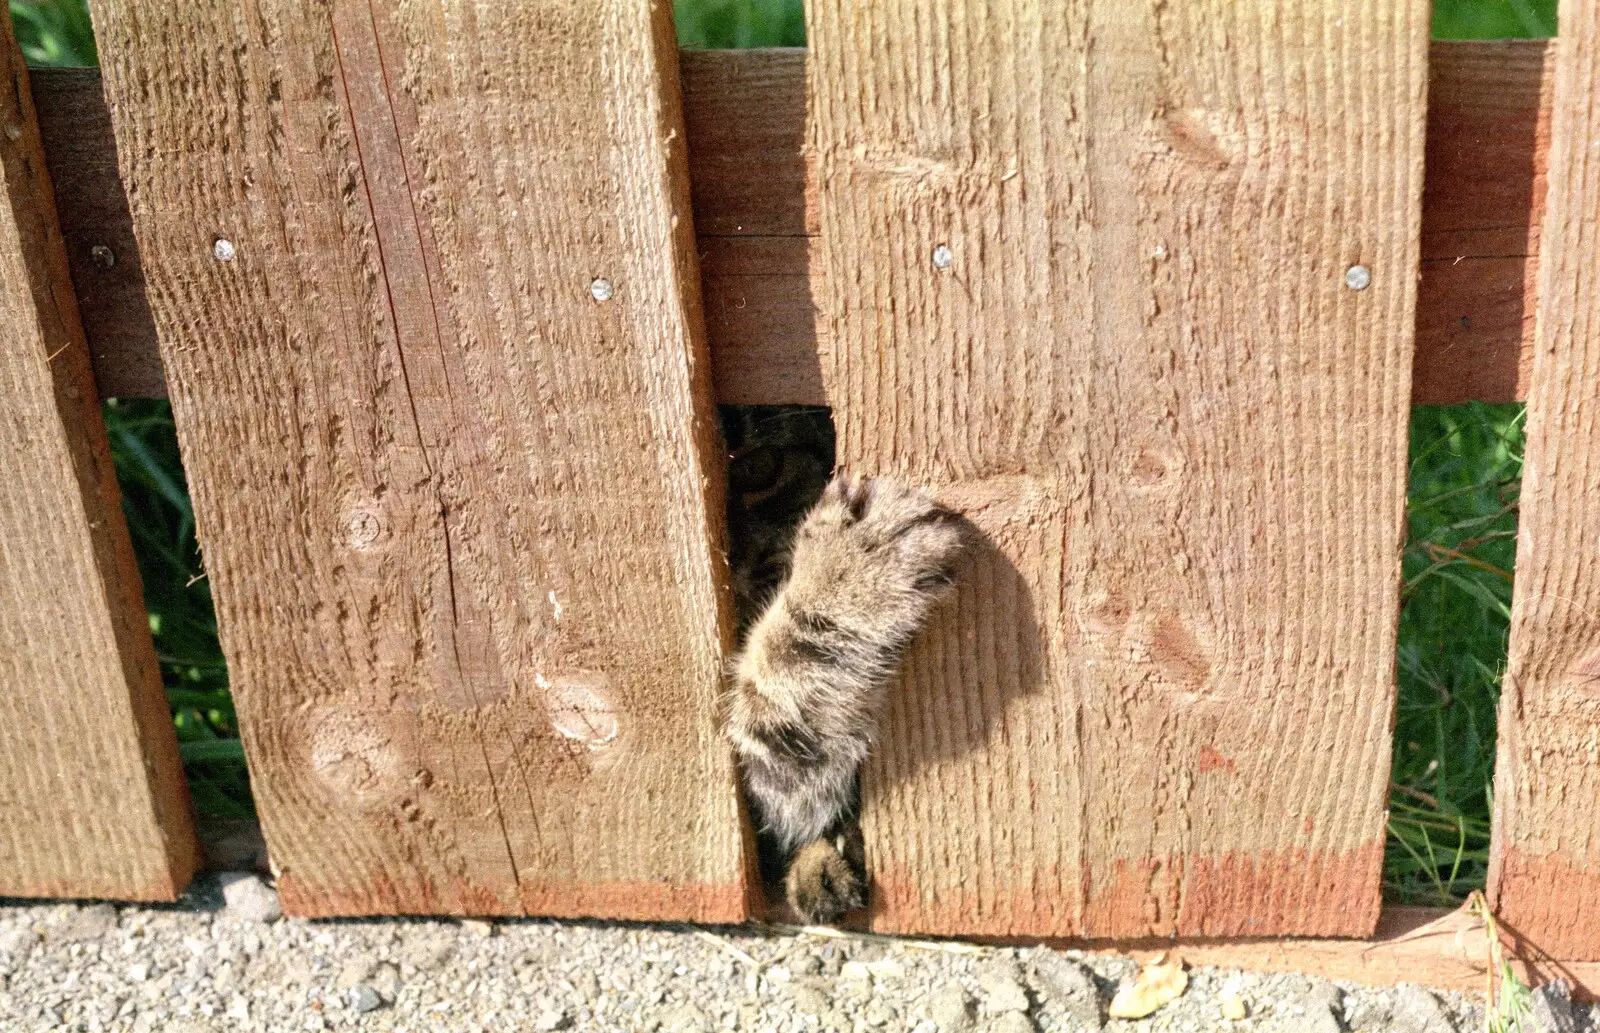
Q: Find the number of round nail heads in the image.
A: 5